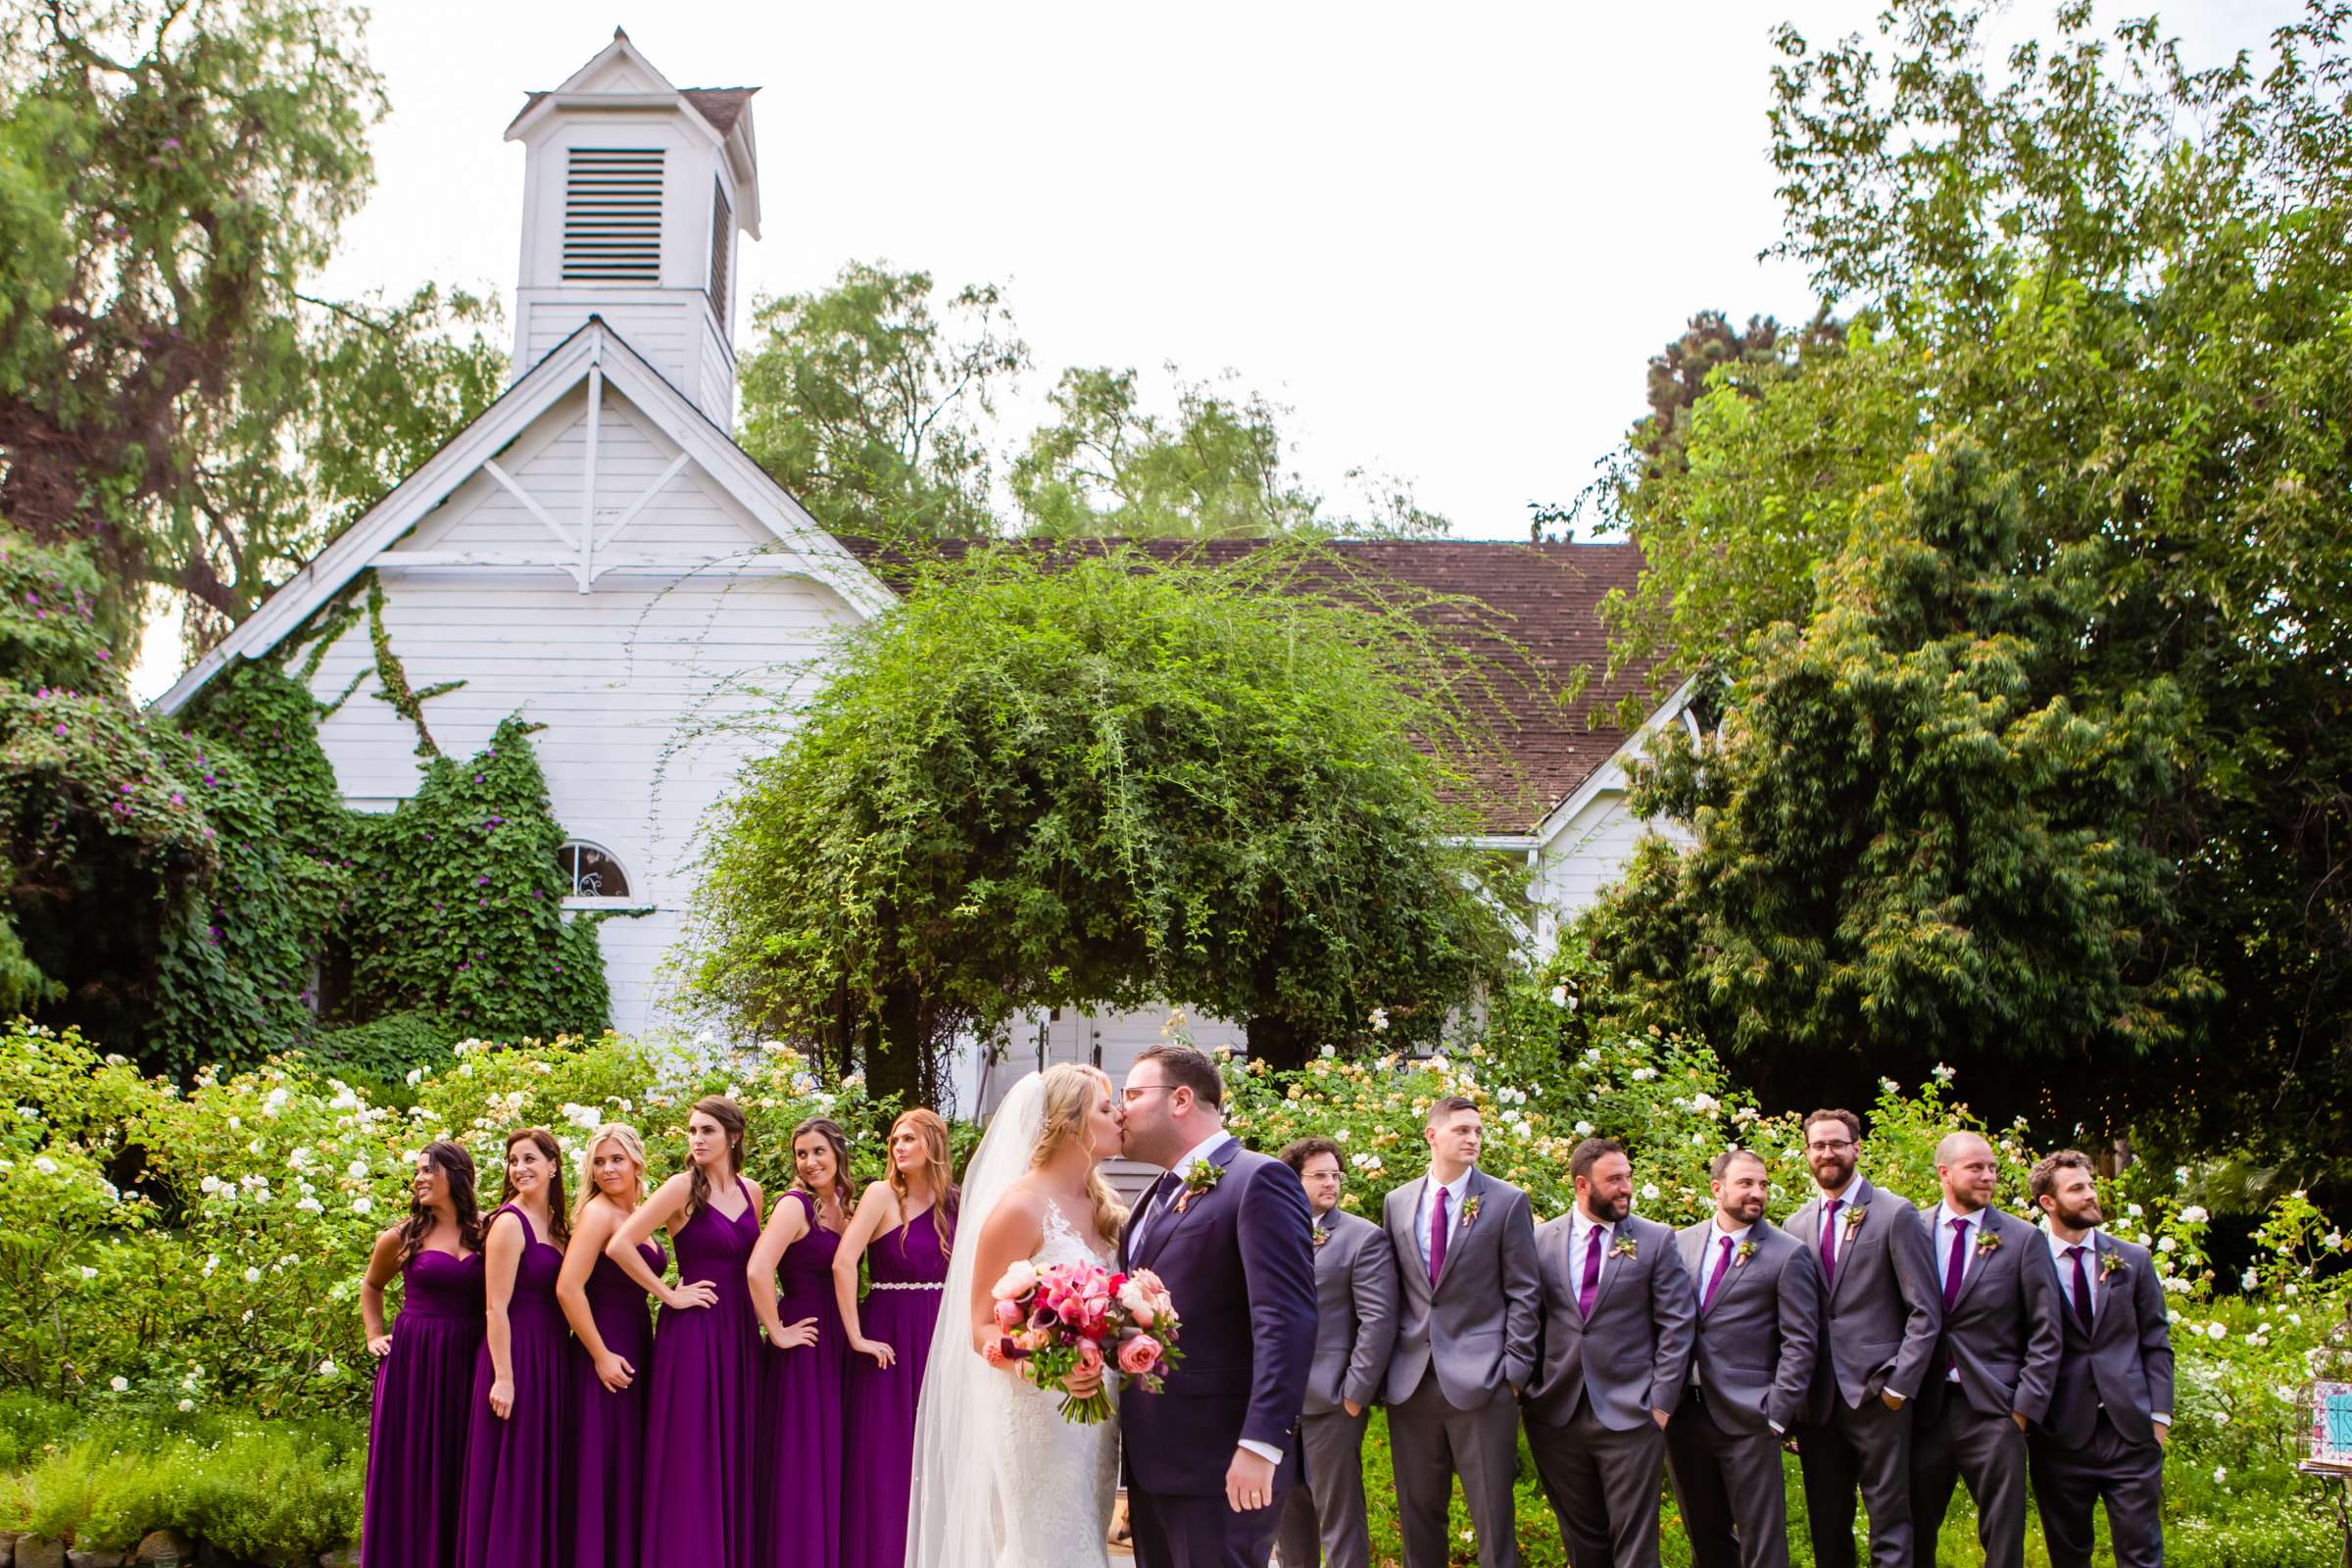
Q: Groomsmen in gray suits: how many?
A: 7